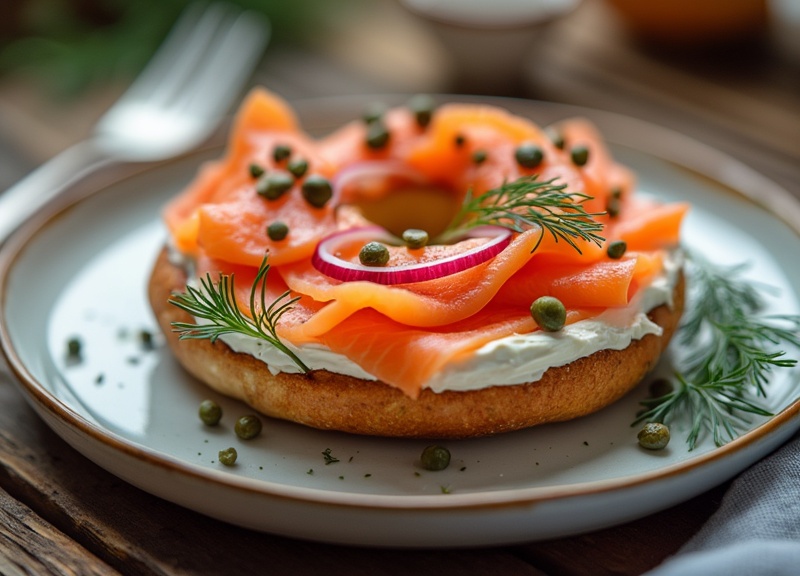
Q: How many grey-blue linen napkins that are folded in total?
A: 1